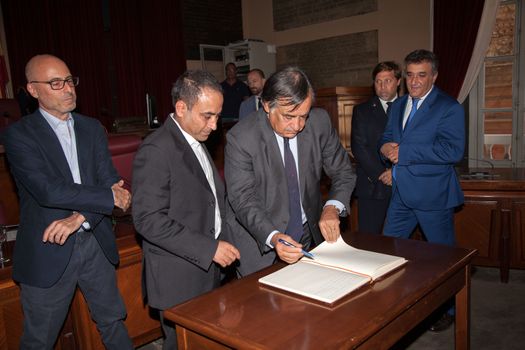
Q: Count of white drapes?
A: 1